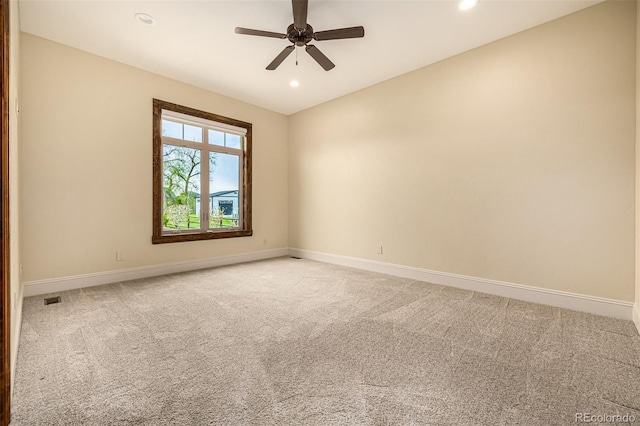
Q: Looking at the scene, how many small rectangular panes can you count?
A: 4